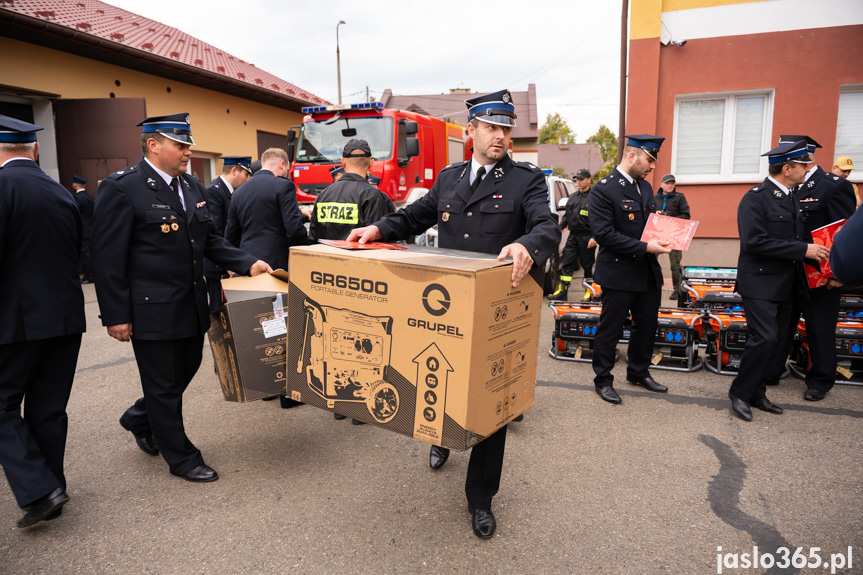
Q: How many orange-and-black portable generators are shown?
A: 7